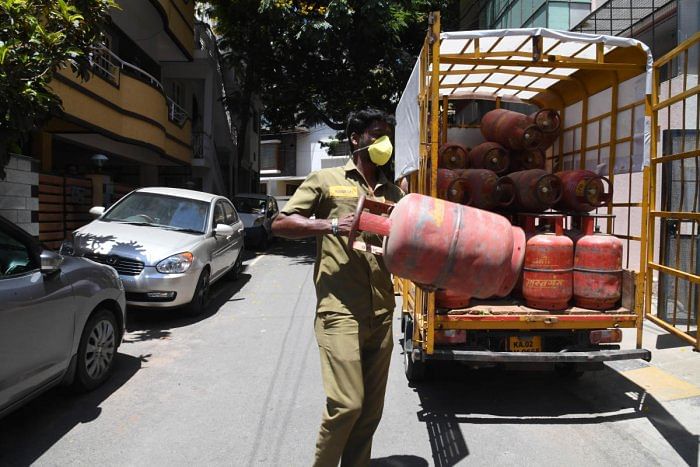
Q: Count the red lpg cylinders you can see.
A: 13